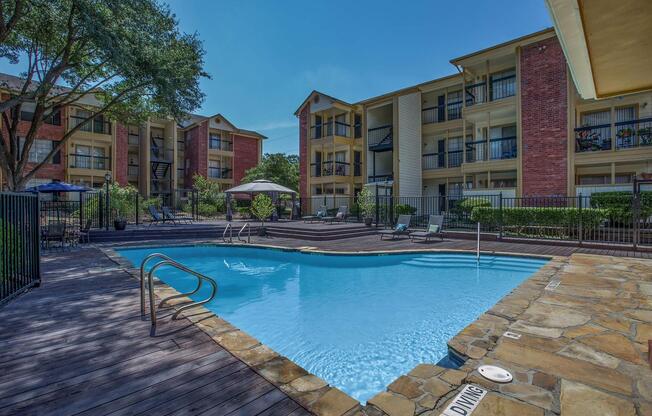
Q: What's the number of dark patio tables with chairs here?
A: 1